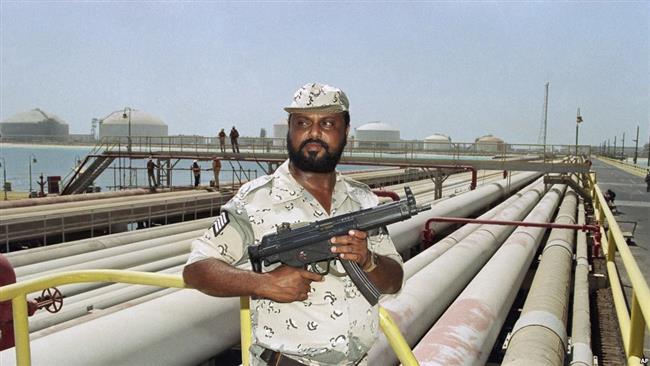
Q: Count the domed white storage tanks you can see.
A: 6